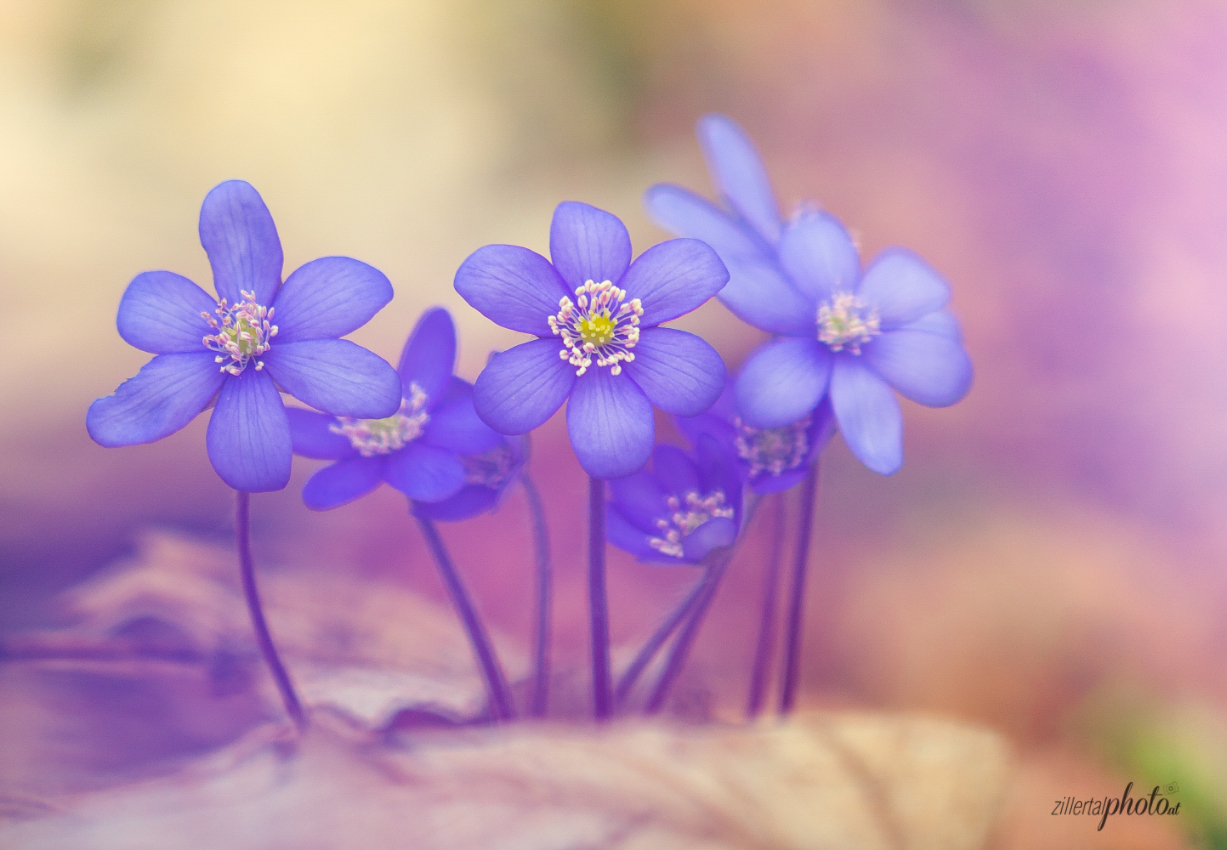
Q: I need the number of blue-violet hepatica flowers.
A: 8